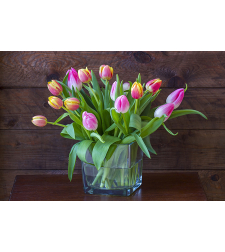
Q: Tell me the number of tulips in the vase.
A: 15